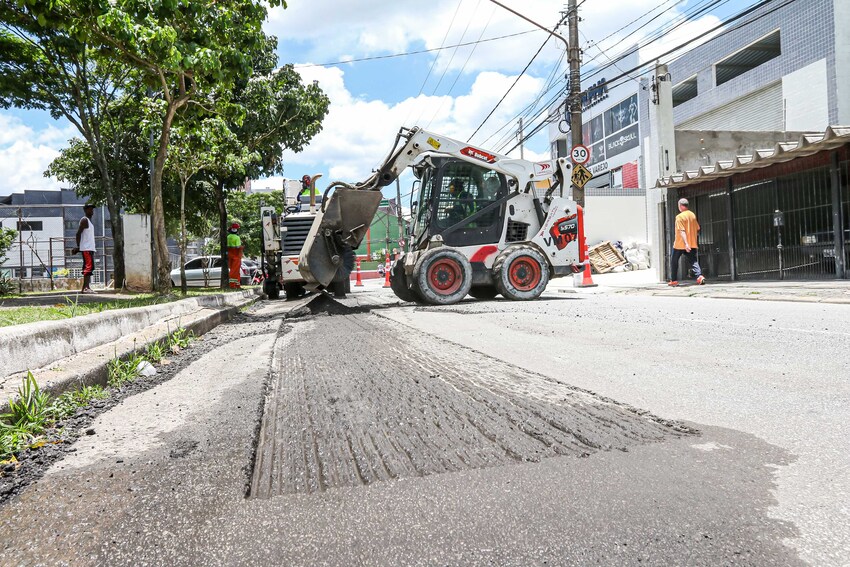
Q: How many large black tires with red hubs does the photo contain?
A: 2